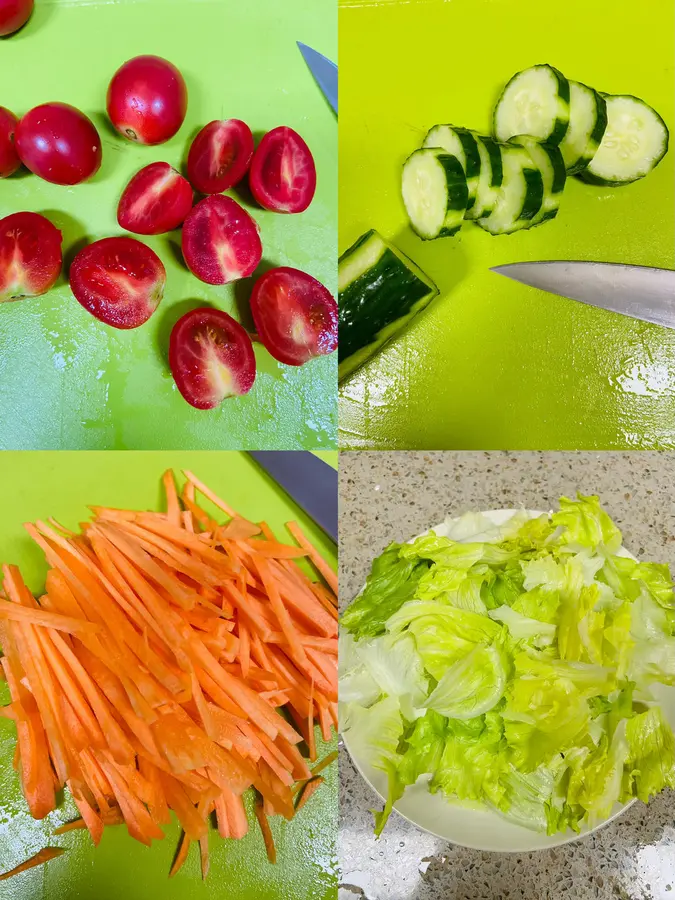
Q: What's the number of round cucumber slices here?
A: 8